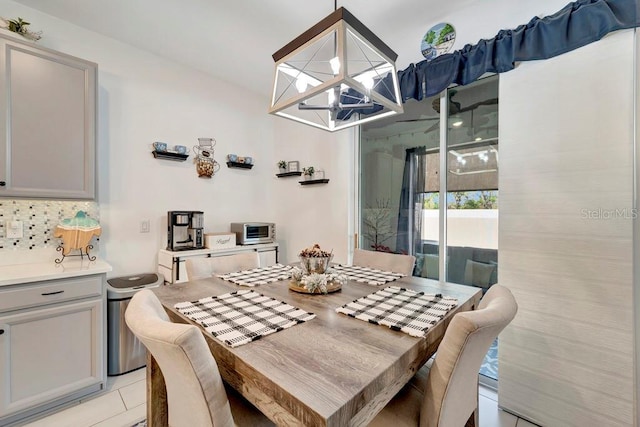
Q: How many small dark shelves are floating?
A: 4